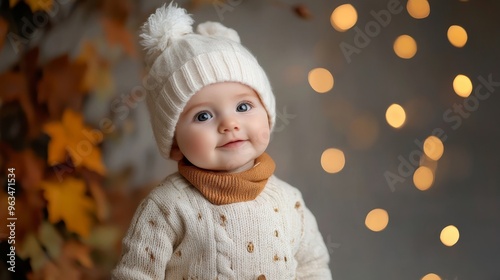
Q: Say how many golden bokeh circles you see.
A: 13